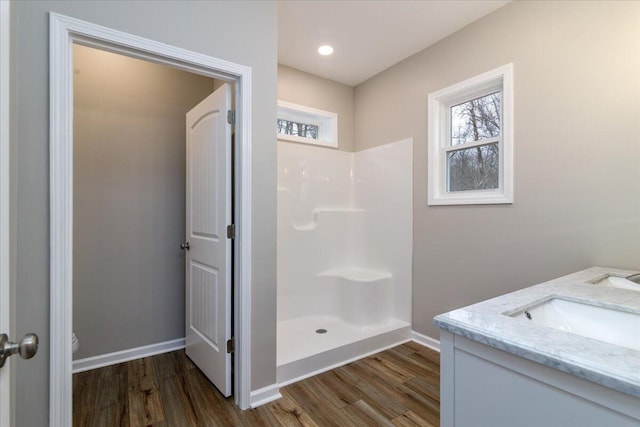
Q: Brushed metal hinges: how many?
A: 3